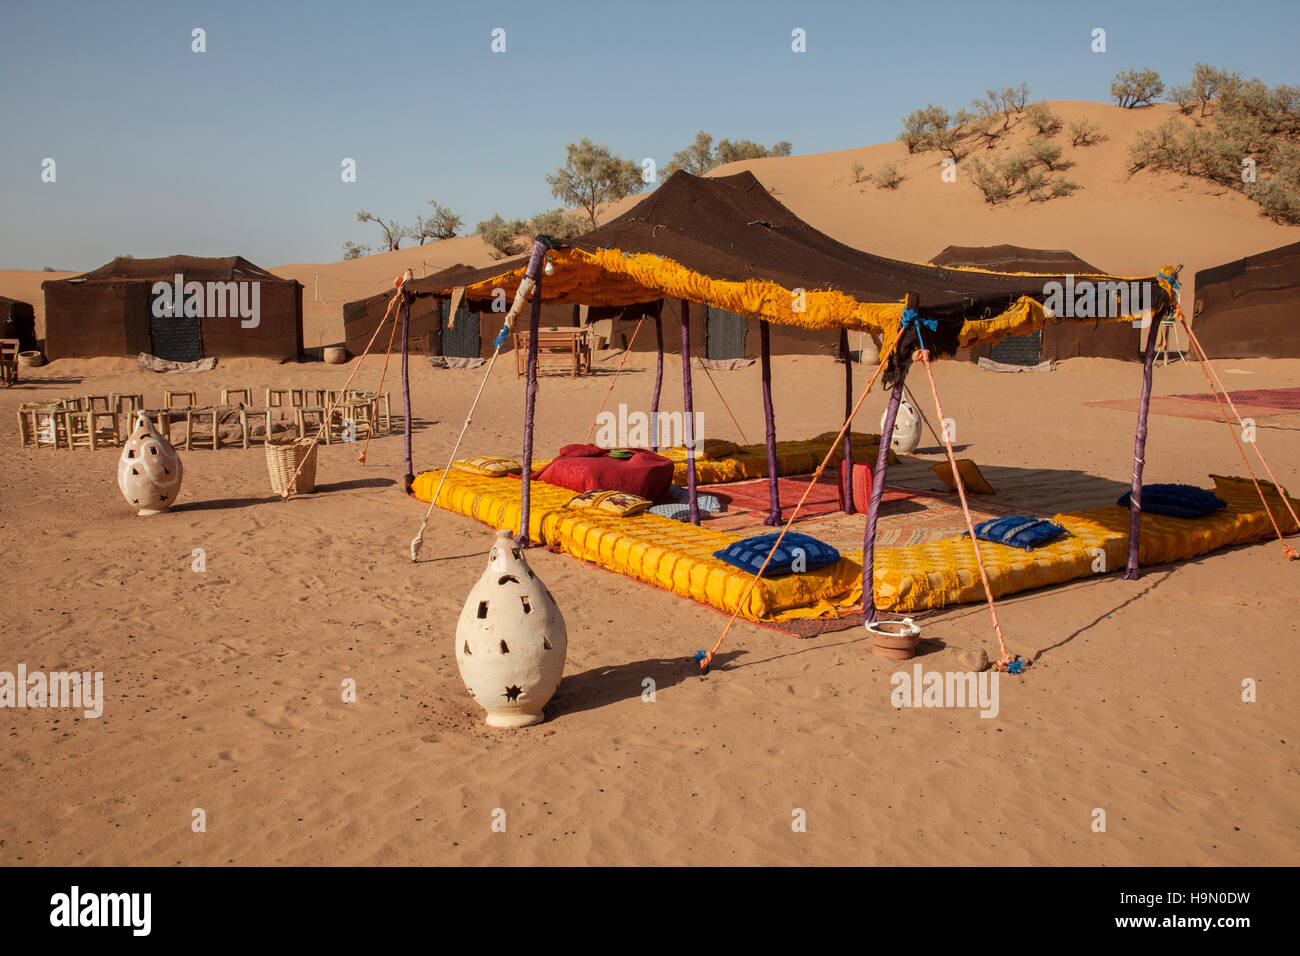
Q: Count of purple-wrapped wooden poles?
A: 8